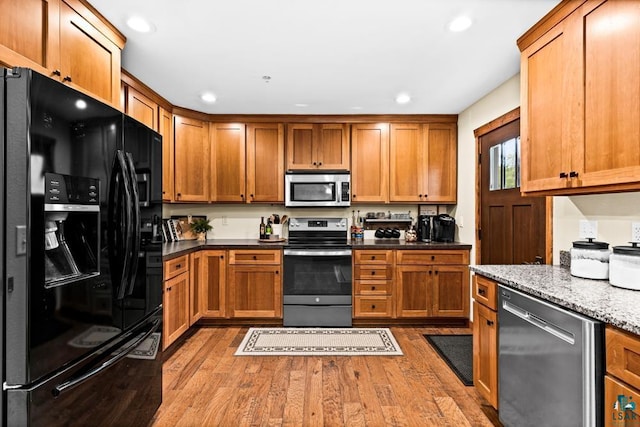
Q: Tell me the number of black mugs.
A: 3